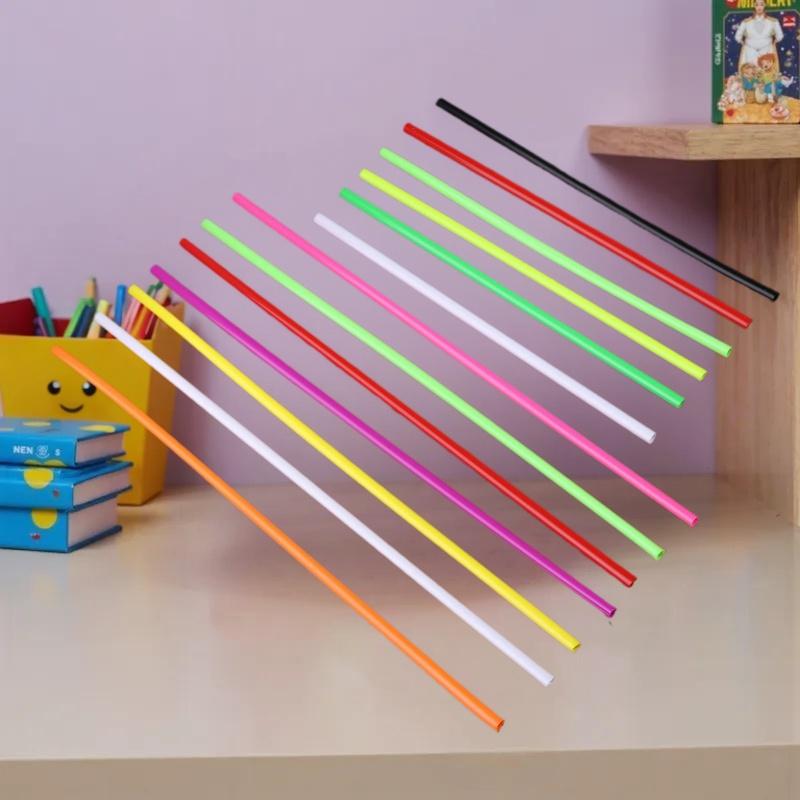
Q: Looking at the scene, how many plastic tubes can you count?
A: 13